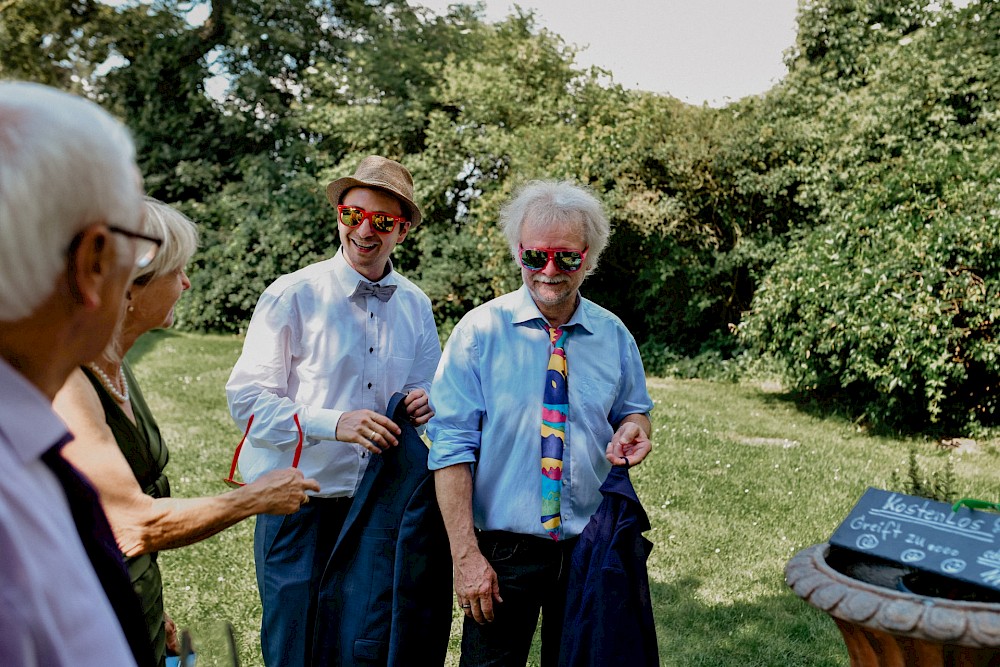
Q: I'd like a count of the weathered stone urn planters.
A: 1